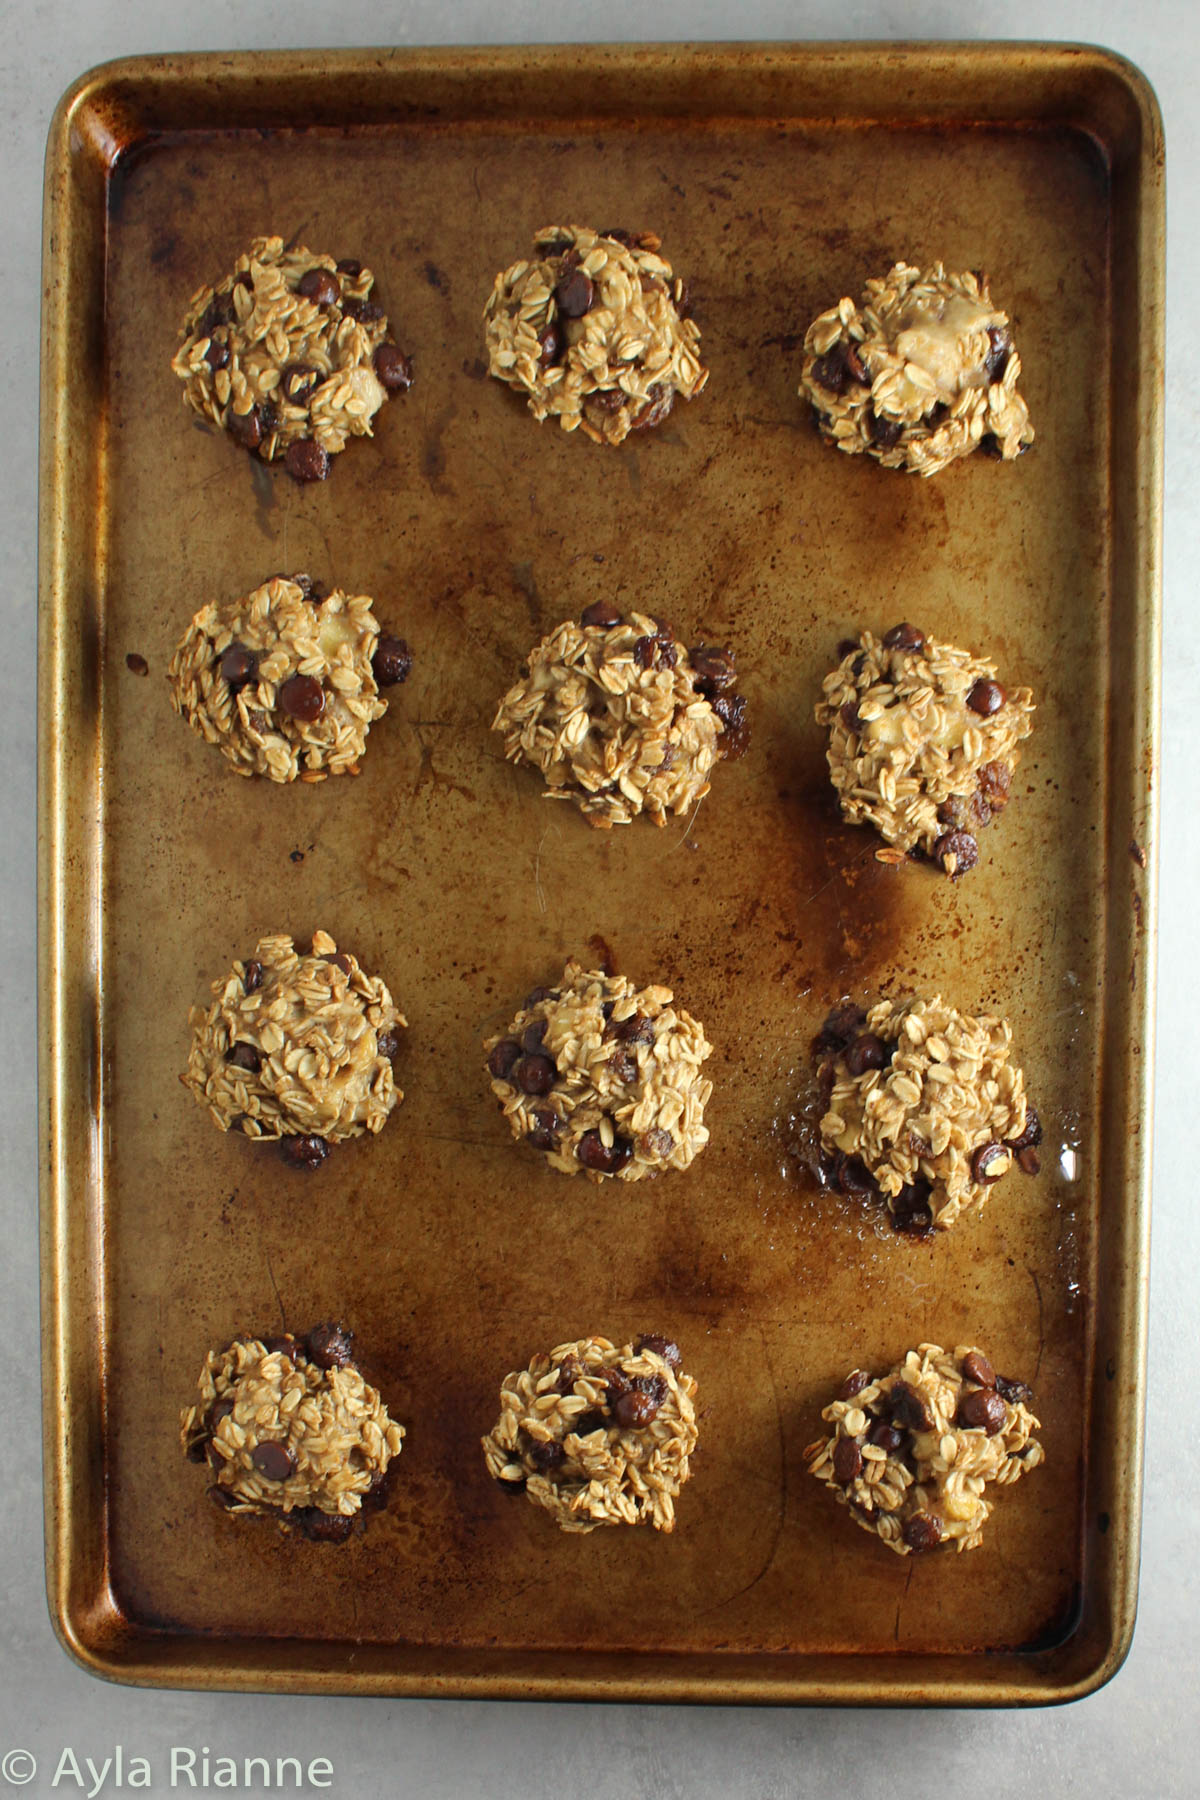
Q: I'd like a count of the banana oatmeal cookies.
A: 12